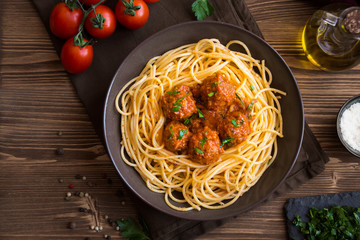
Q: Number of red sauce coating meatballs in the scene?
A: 5